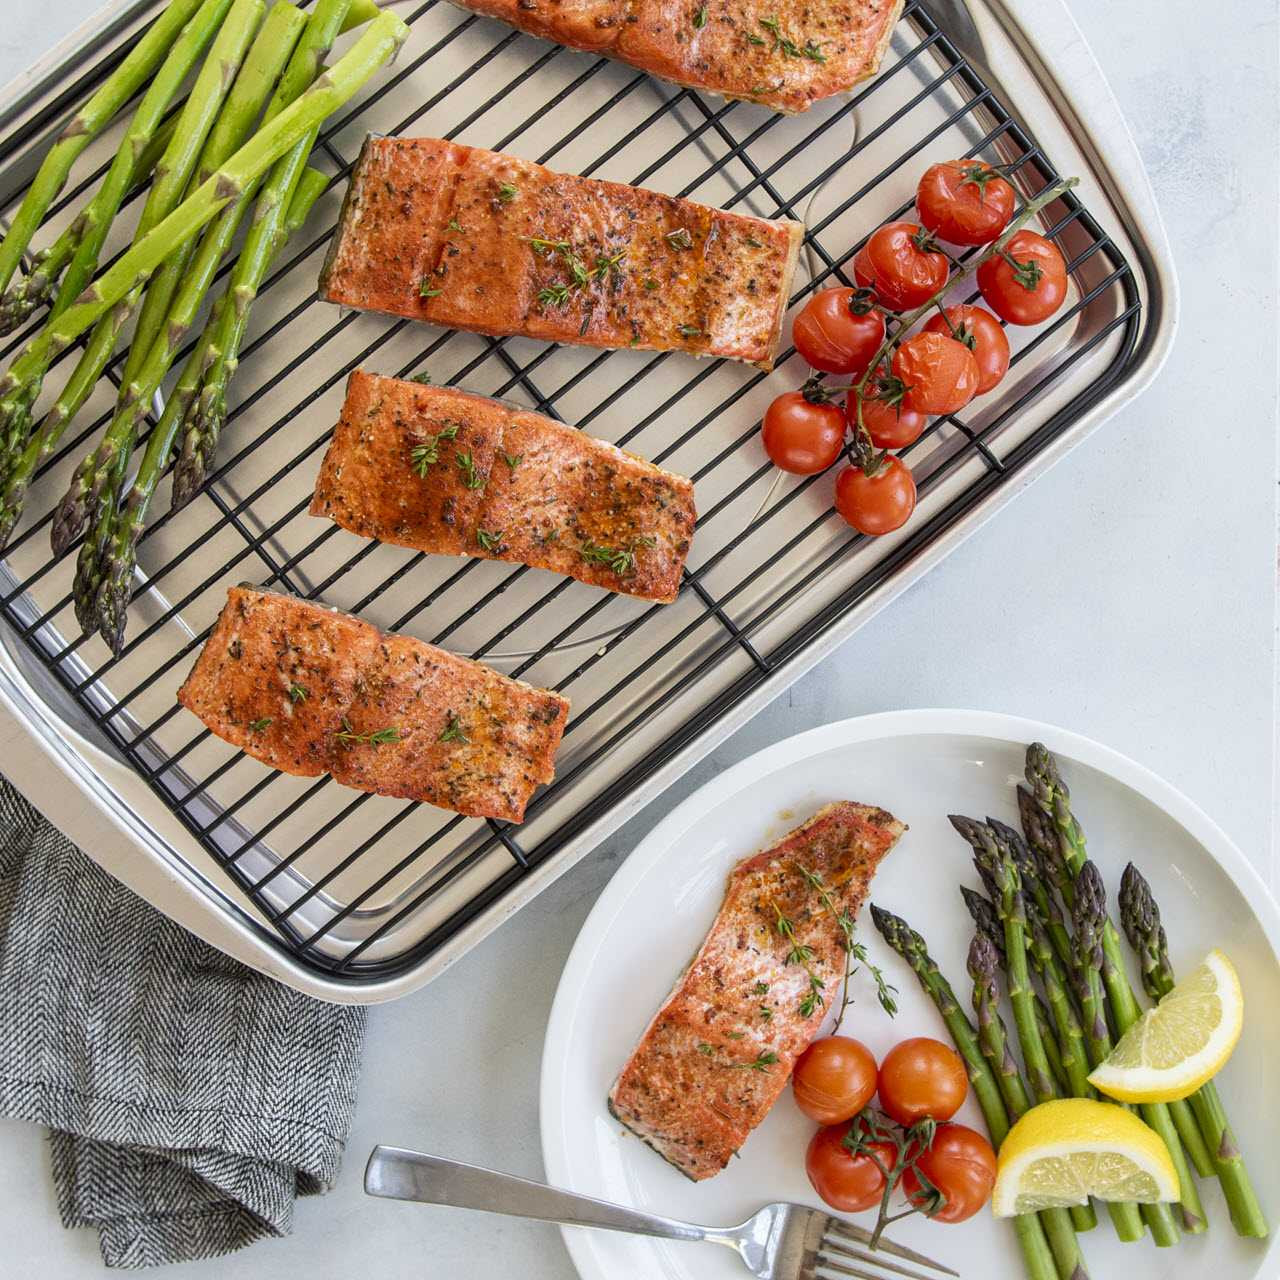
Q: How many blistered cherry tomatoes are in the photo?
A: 13